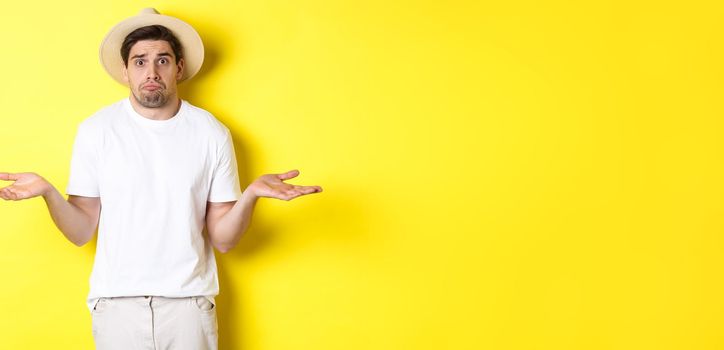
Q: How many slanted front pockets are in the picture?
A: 2